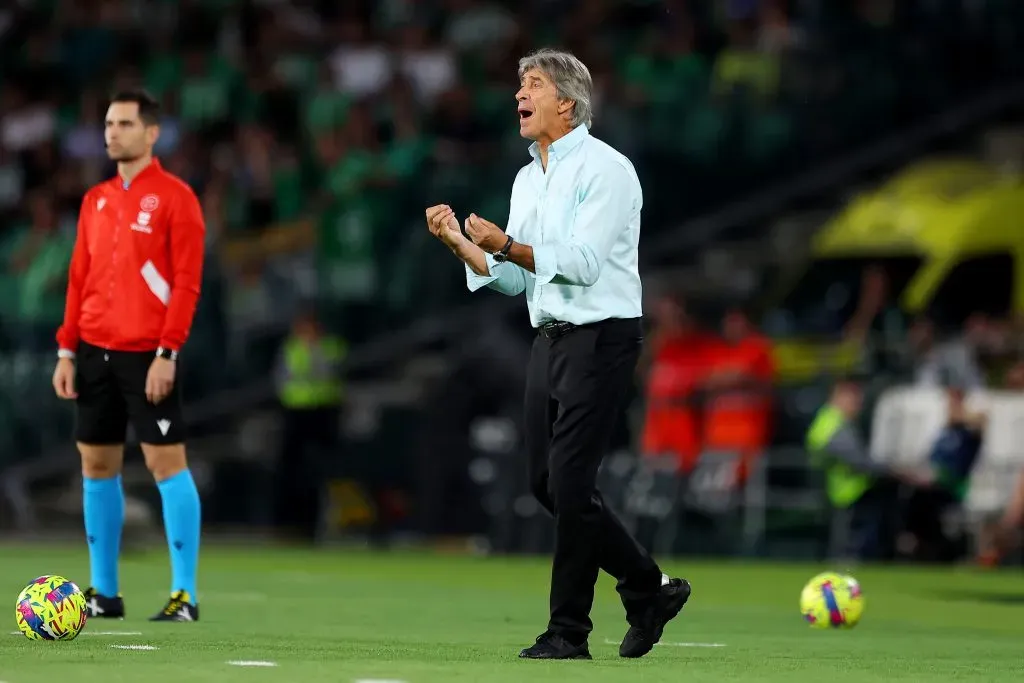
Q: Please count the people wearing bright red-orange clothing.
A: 3